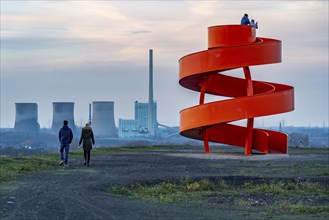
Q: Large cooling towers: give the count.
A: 3